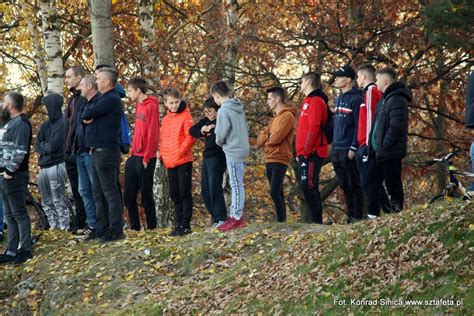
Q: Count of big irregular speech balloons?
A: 0